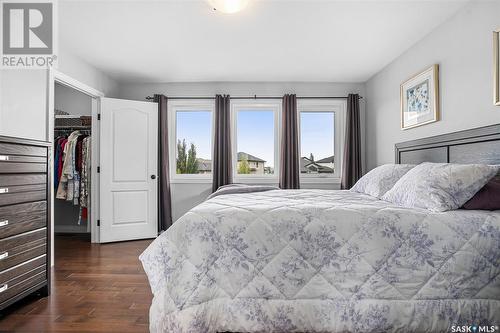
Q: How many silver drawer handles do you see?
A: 5